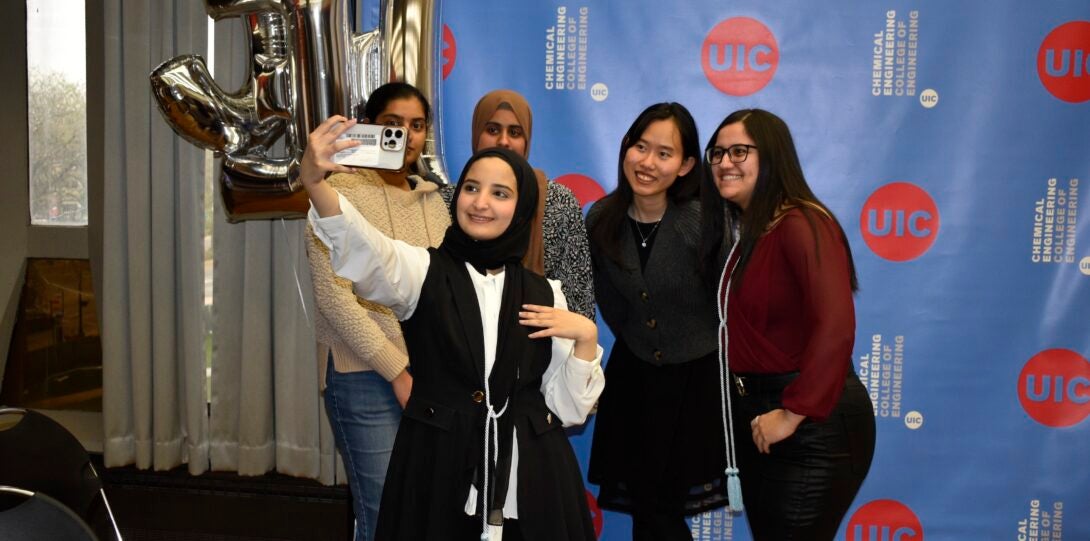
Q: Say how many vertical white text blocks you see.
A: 6